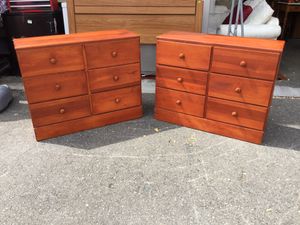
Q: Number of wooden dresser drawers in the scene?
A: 12